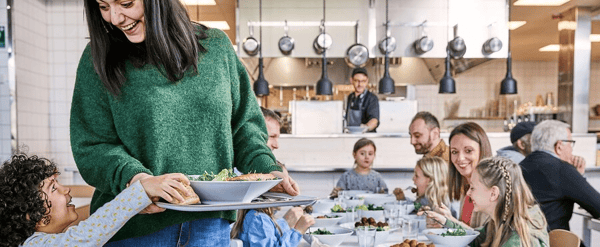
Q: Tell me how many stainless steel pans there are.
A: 8